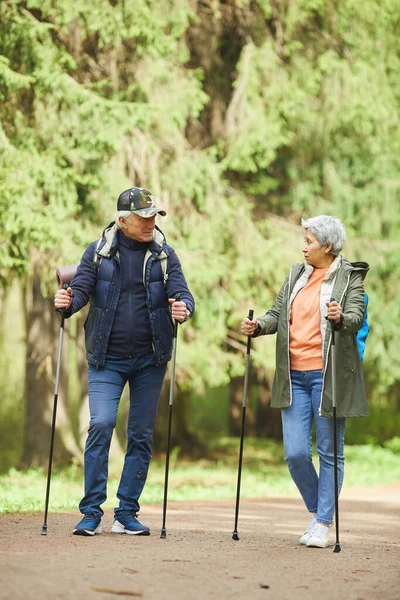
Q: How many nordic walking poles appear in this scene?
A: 4